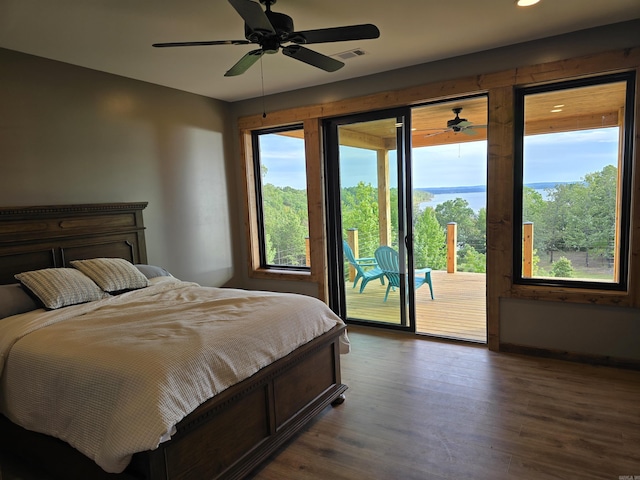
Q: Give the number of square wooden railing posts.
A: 4